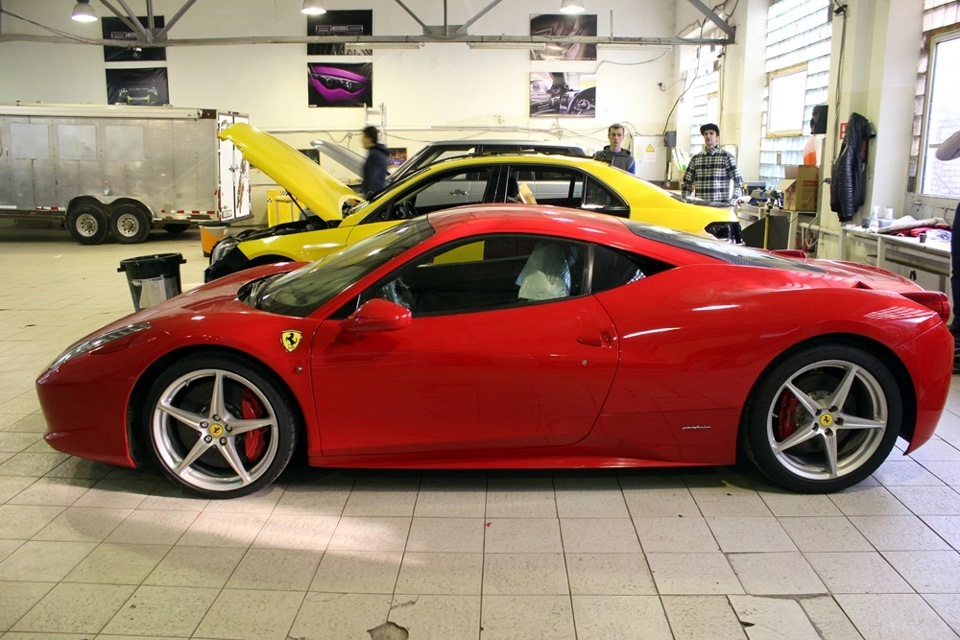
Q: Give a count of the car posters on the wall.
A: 6